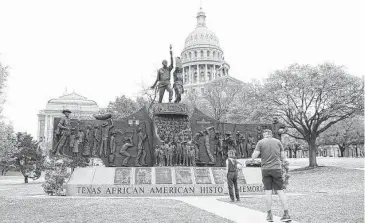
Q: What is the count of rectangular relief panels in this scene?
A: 7